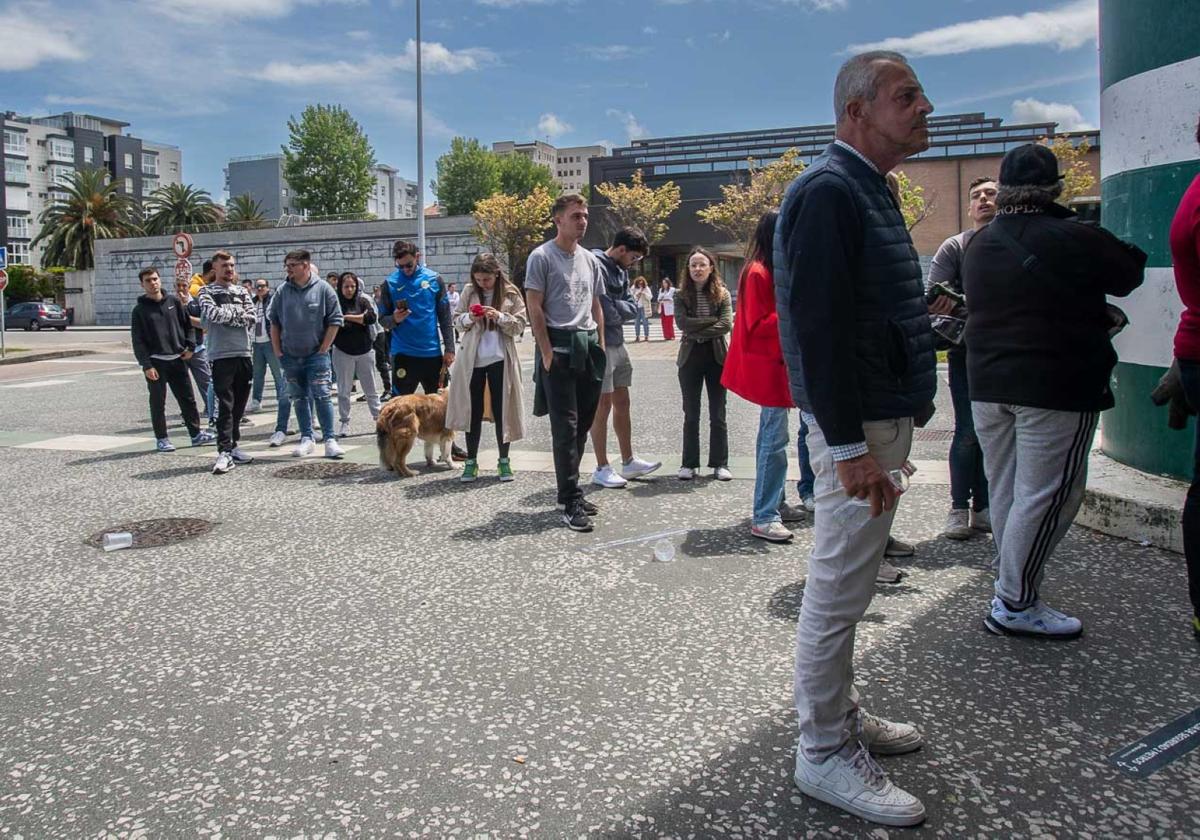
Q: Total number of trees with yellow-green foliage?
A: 5